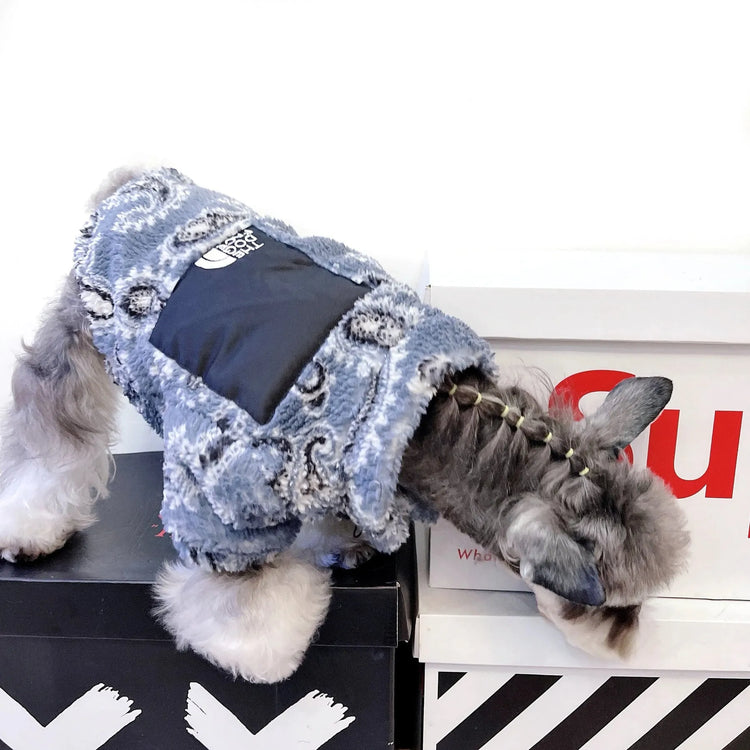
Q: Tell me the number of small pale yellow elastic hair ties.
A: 7